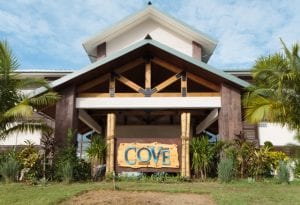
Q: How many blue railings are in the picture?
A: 0